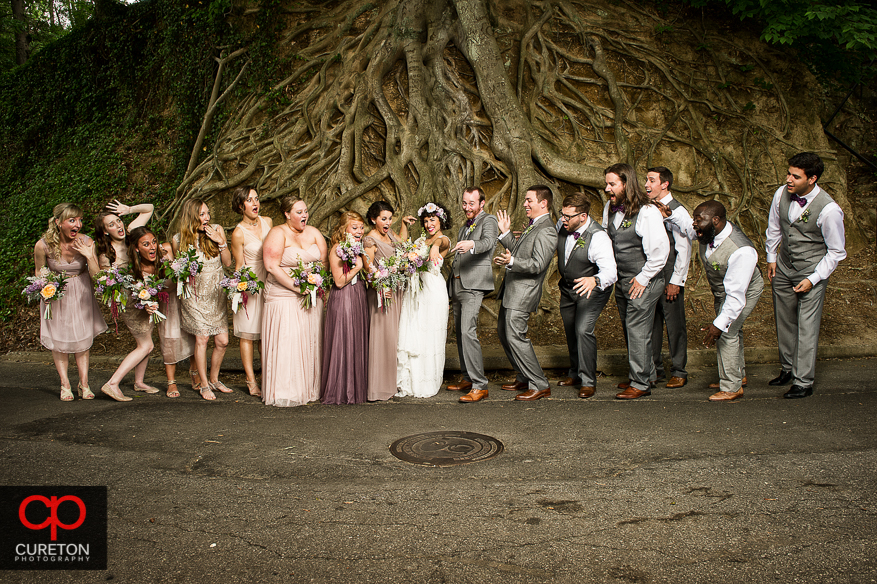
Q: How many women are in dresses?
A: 9